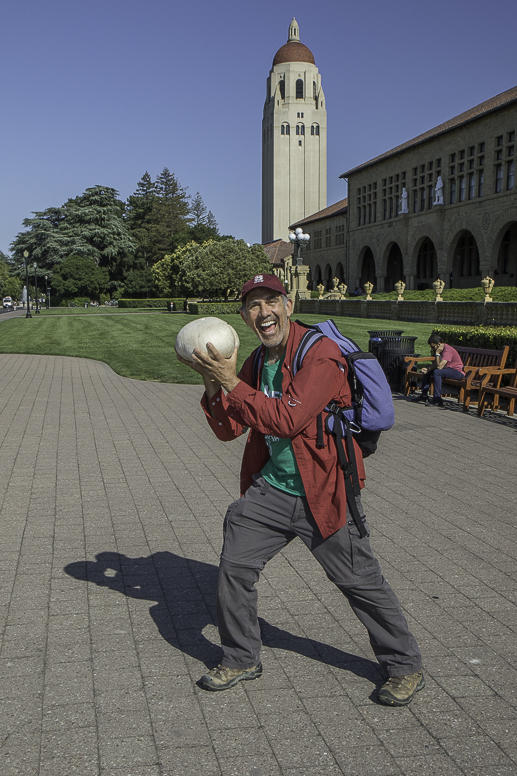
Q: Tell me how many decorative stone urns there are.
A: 7